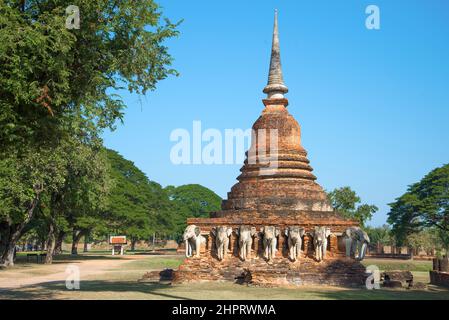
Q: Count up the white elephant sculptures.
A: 7